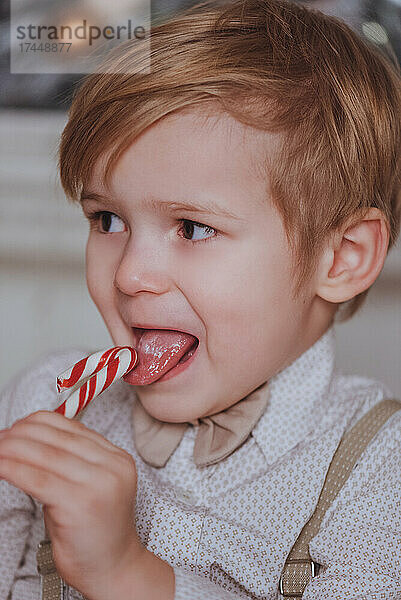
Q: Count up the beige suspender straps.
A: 2